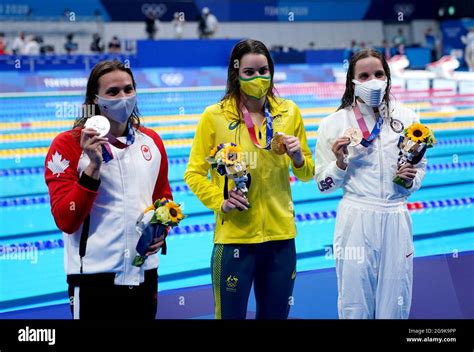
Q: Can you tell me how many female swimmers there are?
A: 3